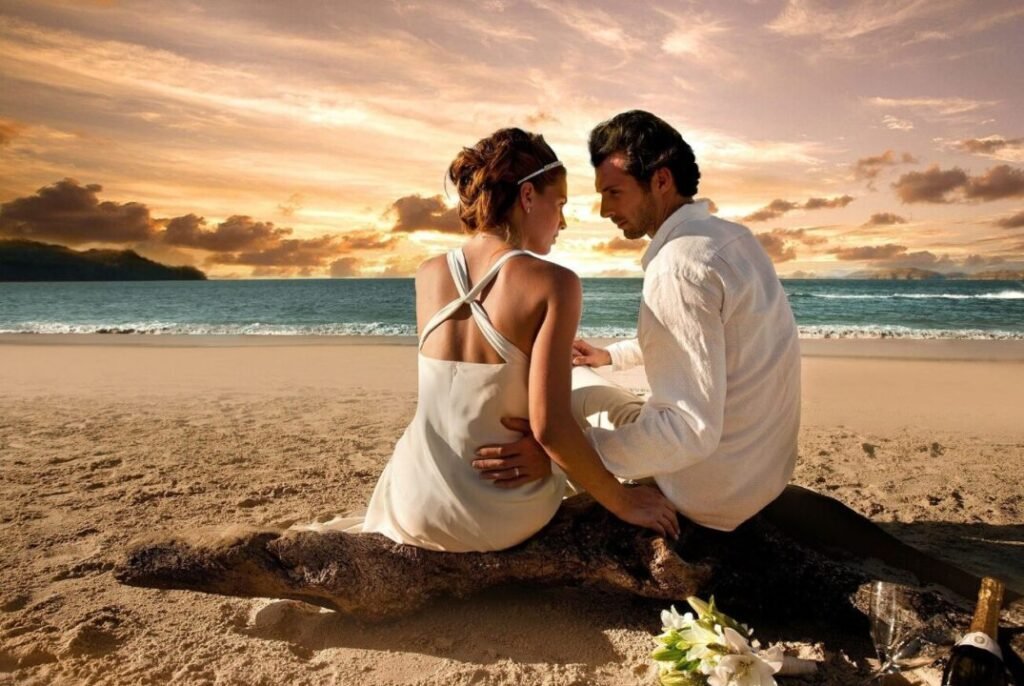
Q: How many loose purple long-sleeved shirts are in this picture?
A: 0